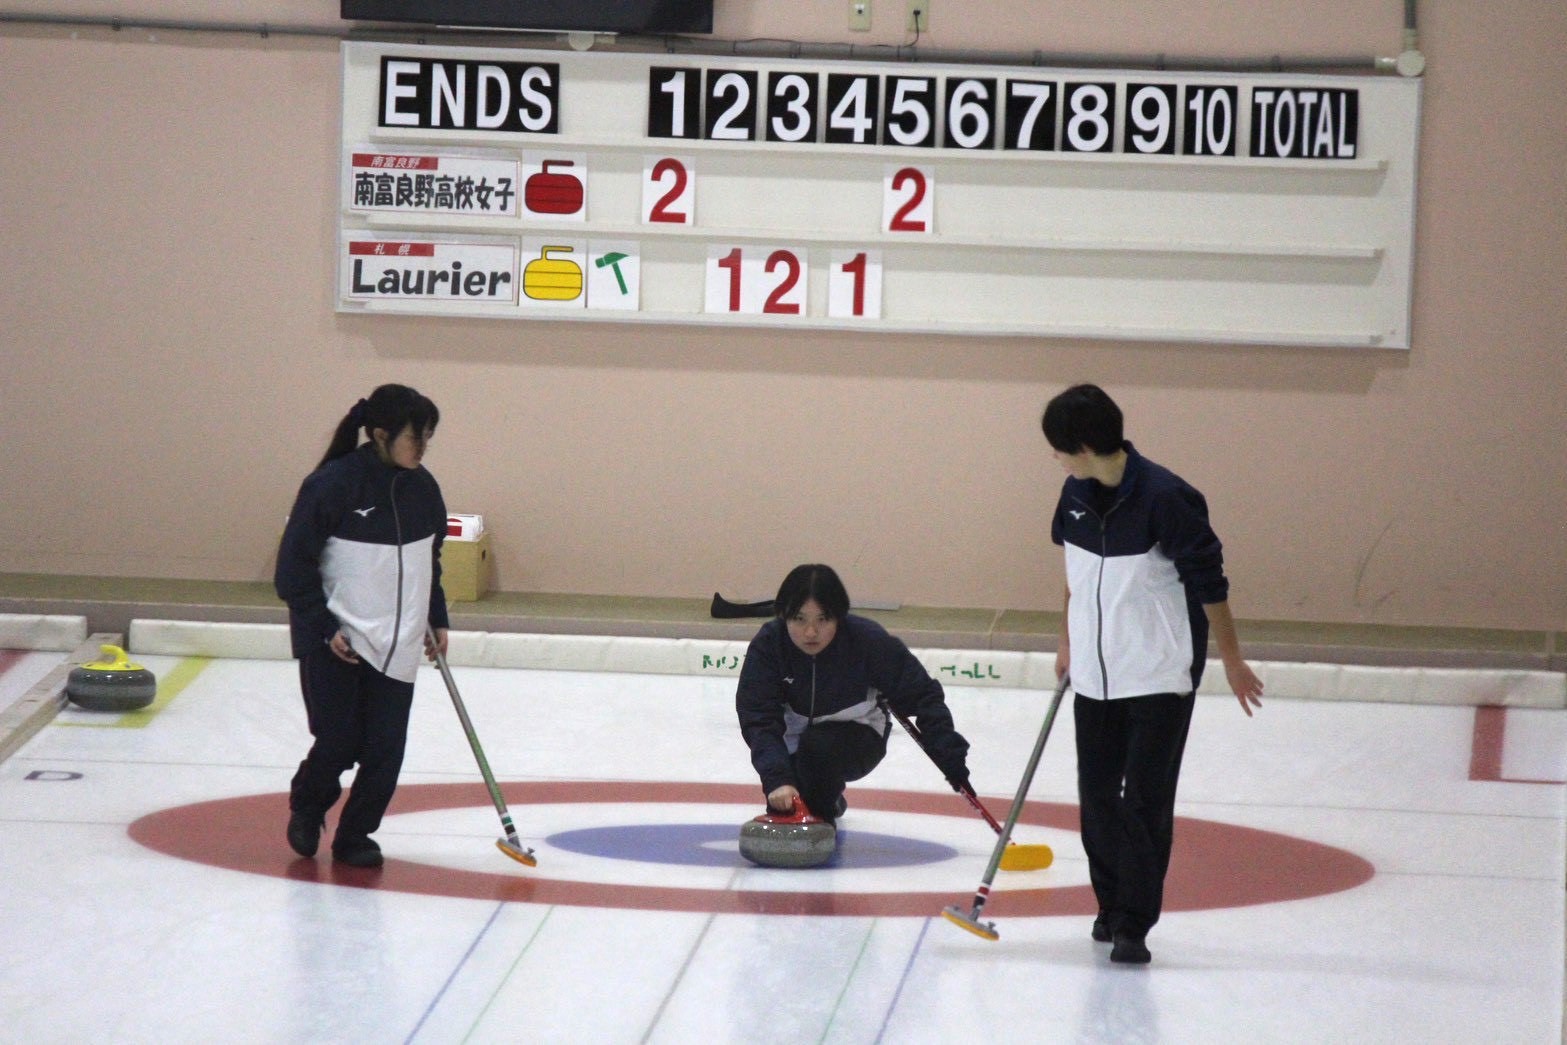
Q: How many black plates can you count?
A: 12